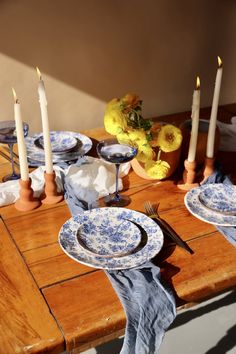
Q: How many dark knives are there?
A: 1